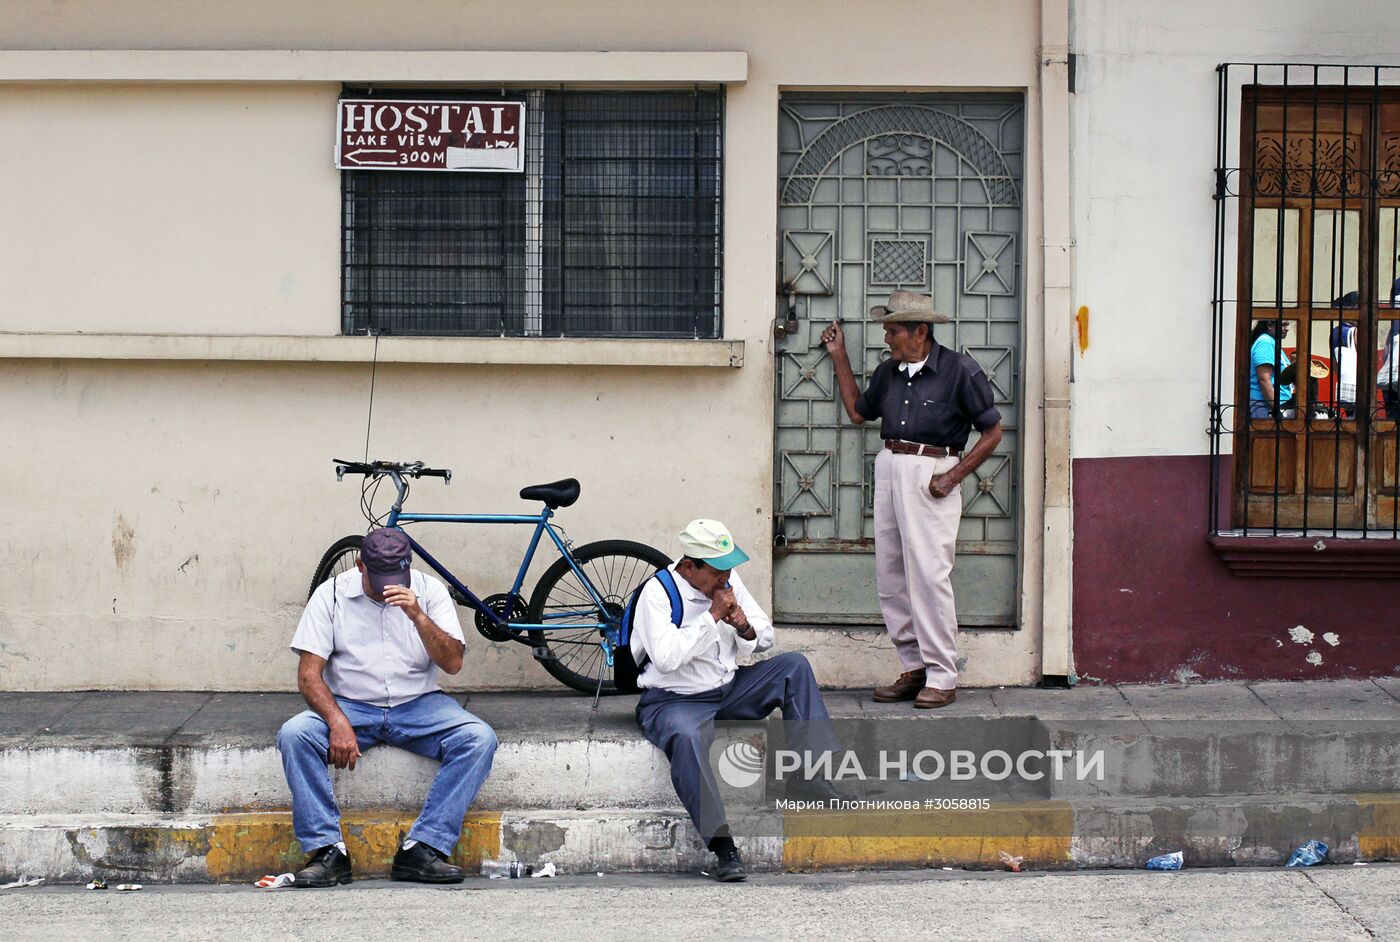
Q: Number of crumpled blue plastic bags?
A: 2